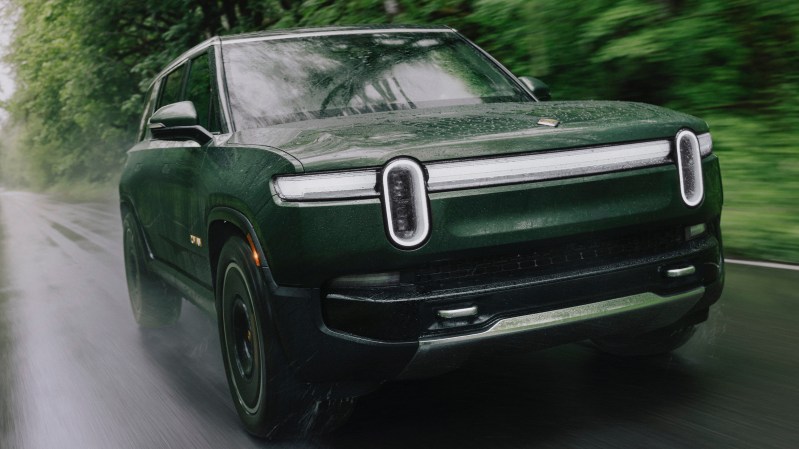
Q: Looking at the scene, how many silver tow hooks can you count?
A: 2